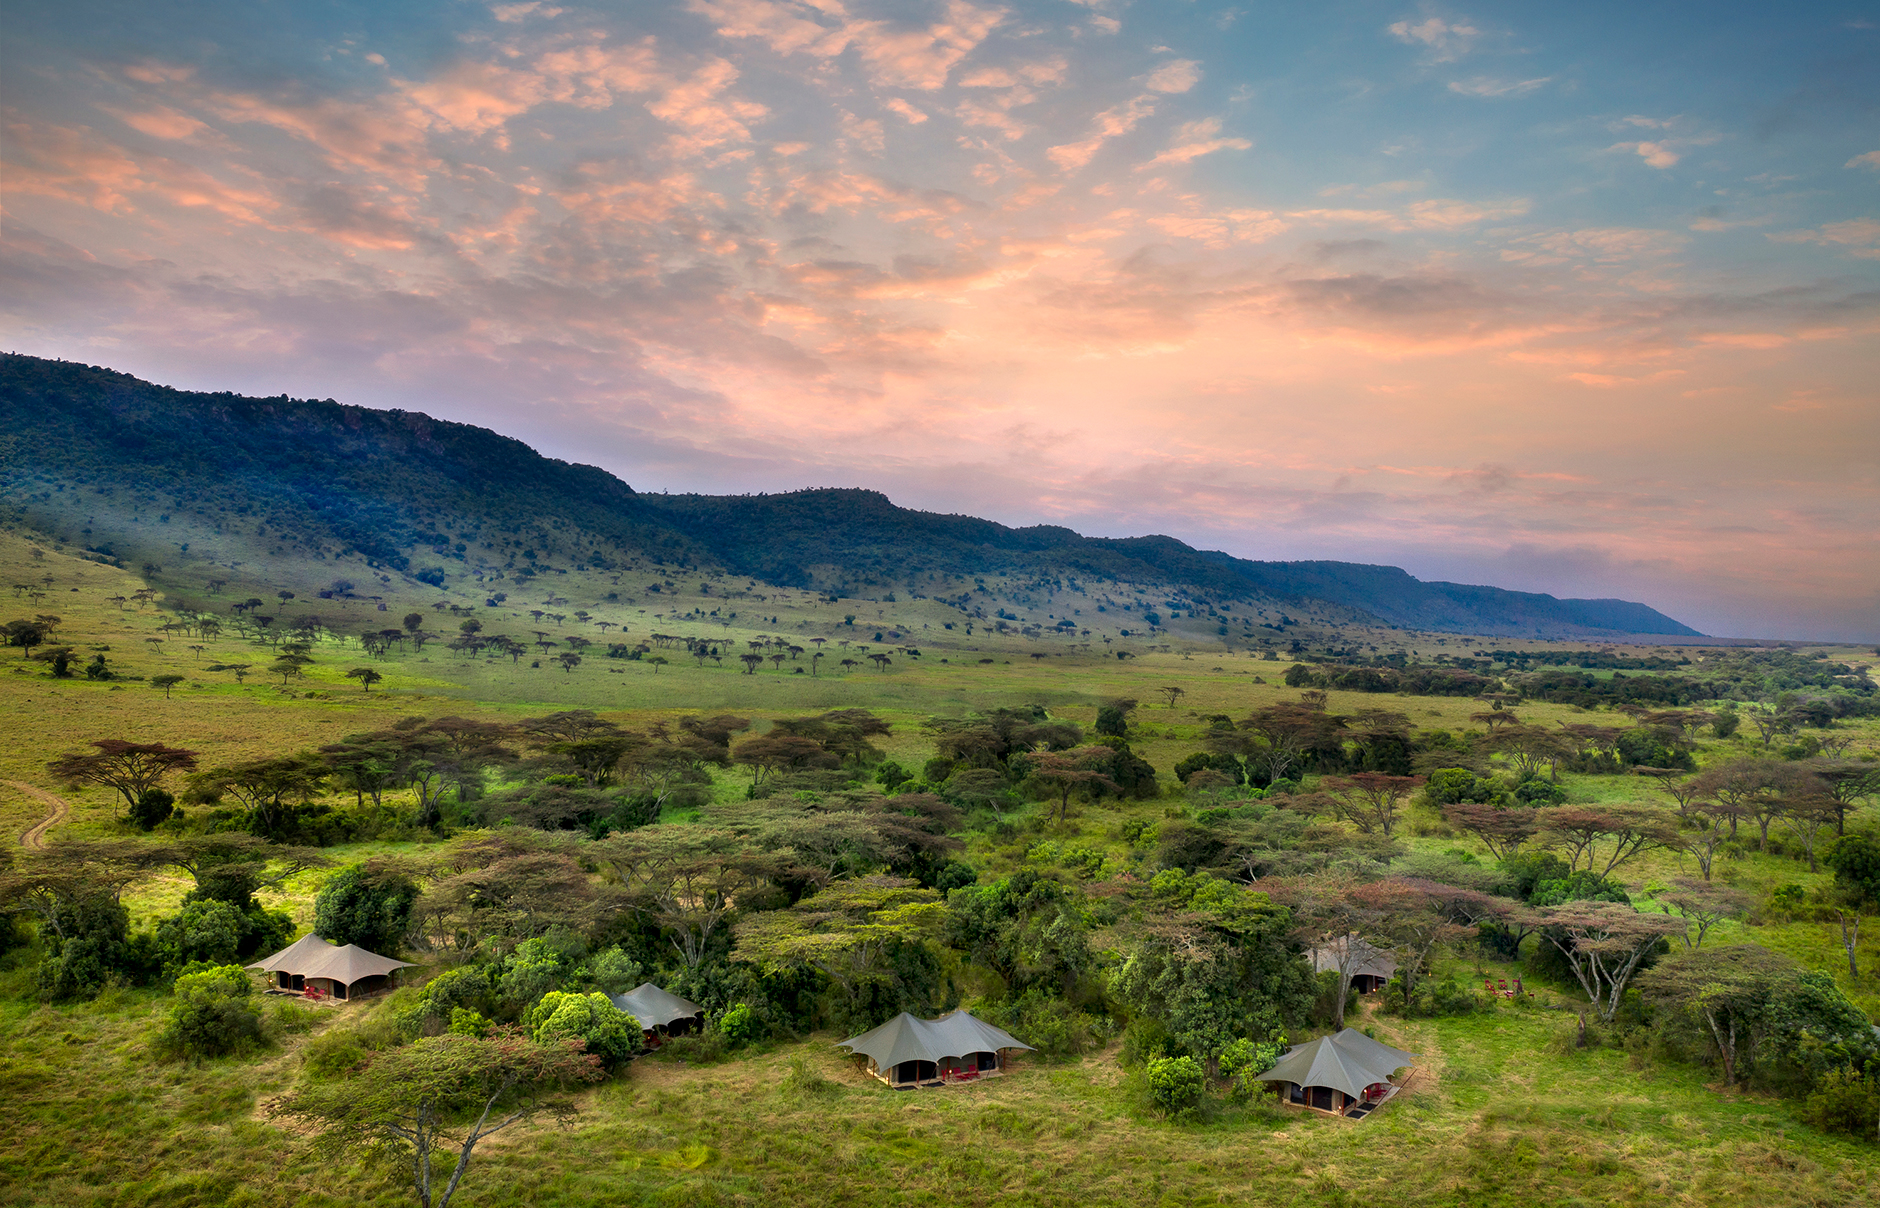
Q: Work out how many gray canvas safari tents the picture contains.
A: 5